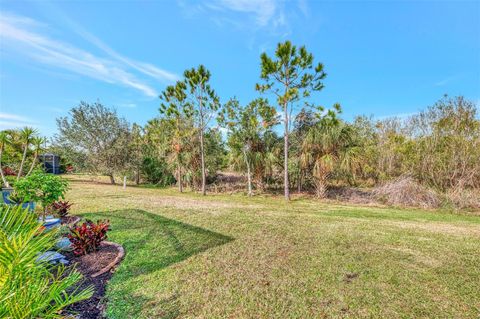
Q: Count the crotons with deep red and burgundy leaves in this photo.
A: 2